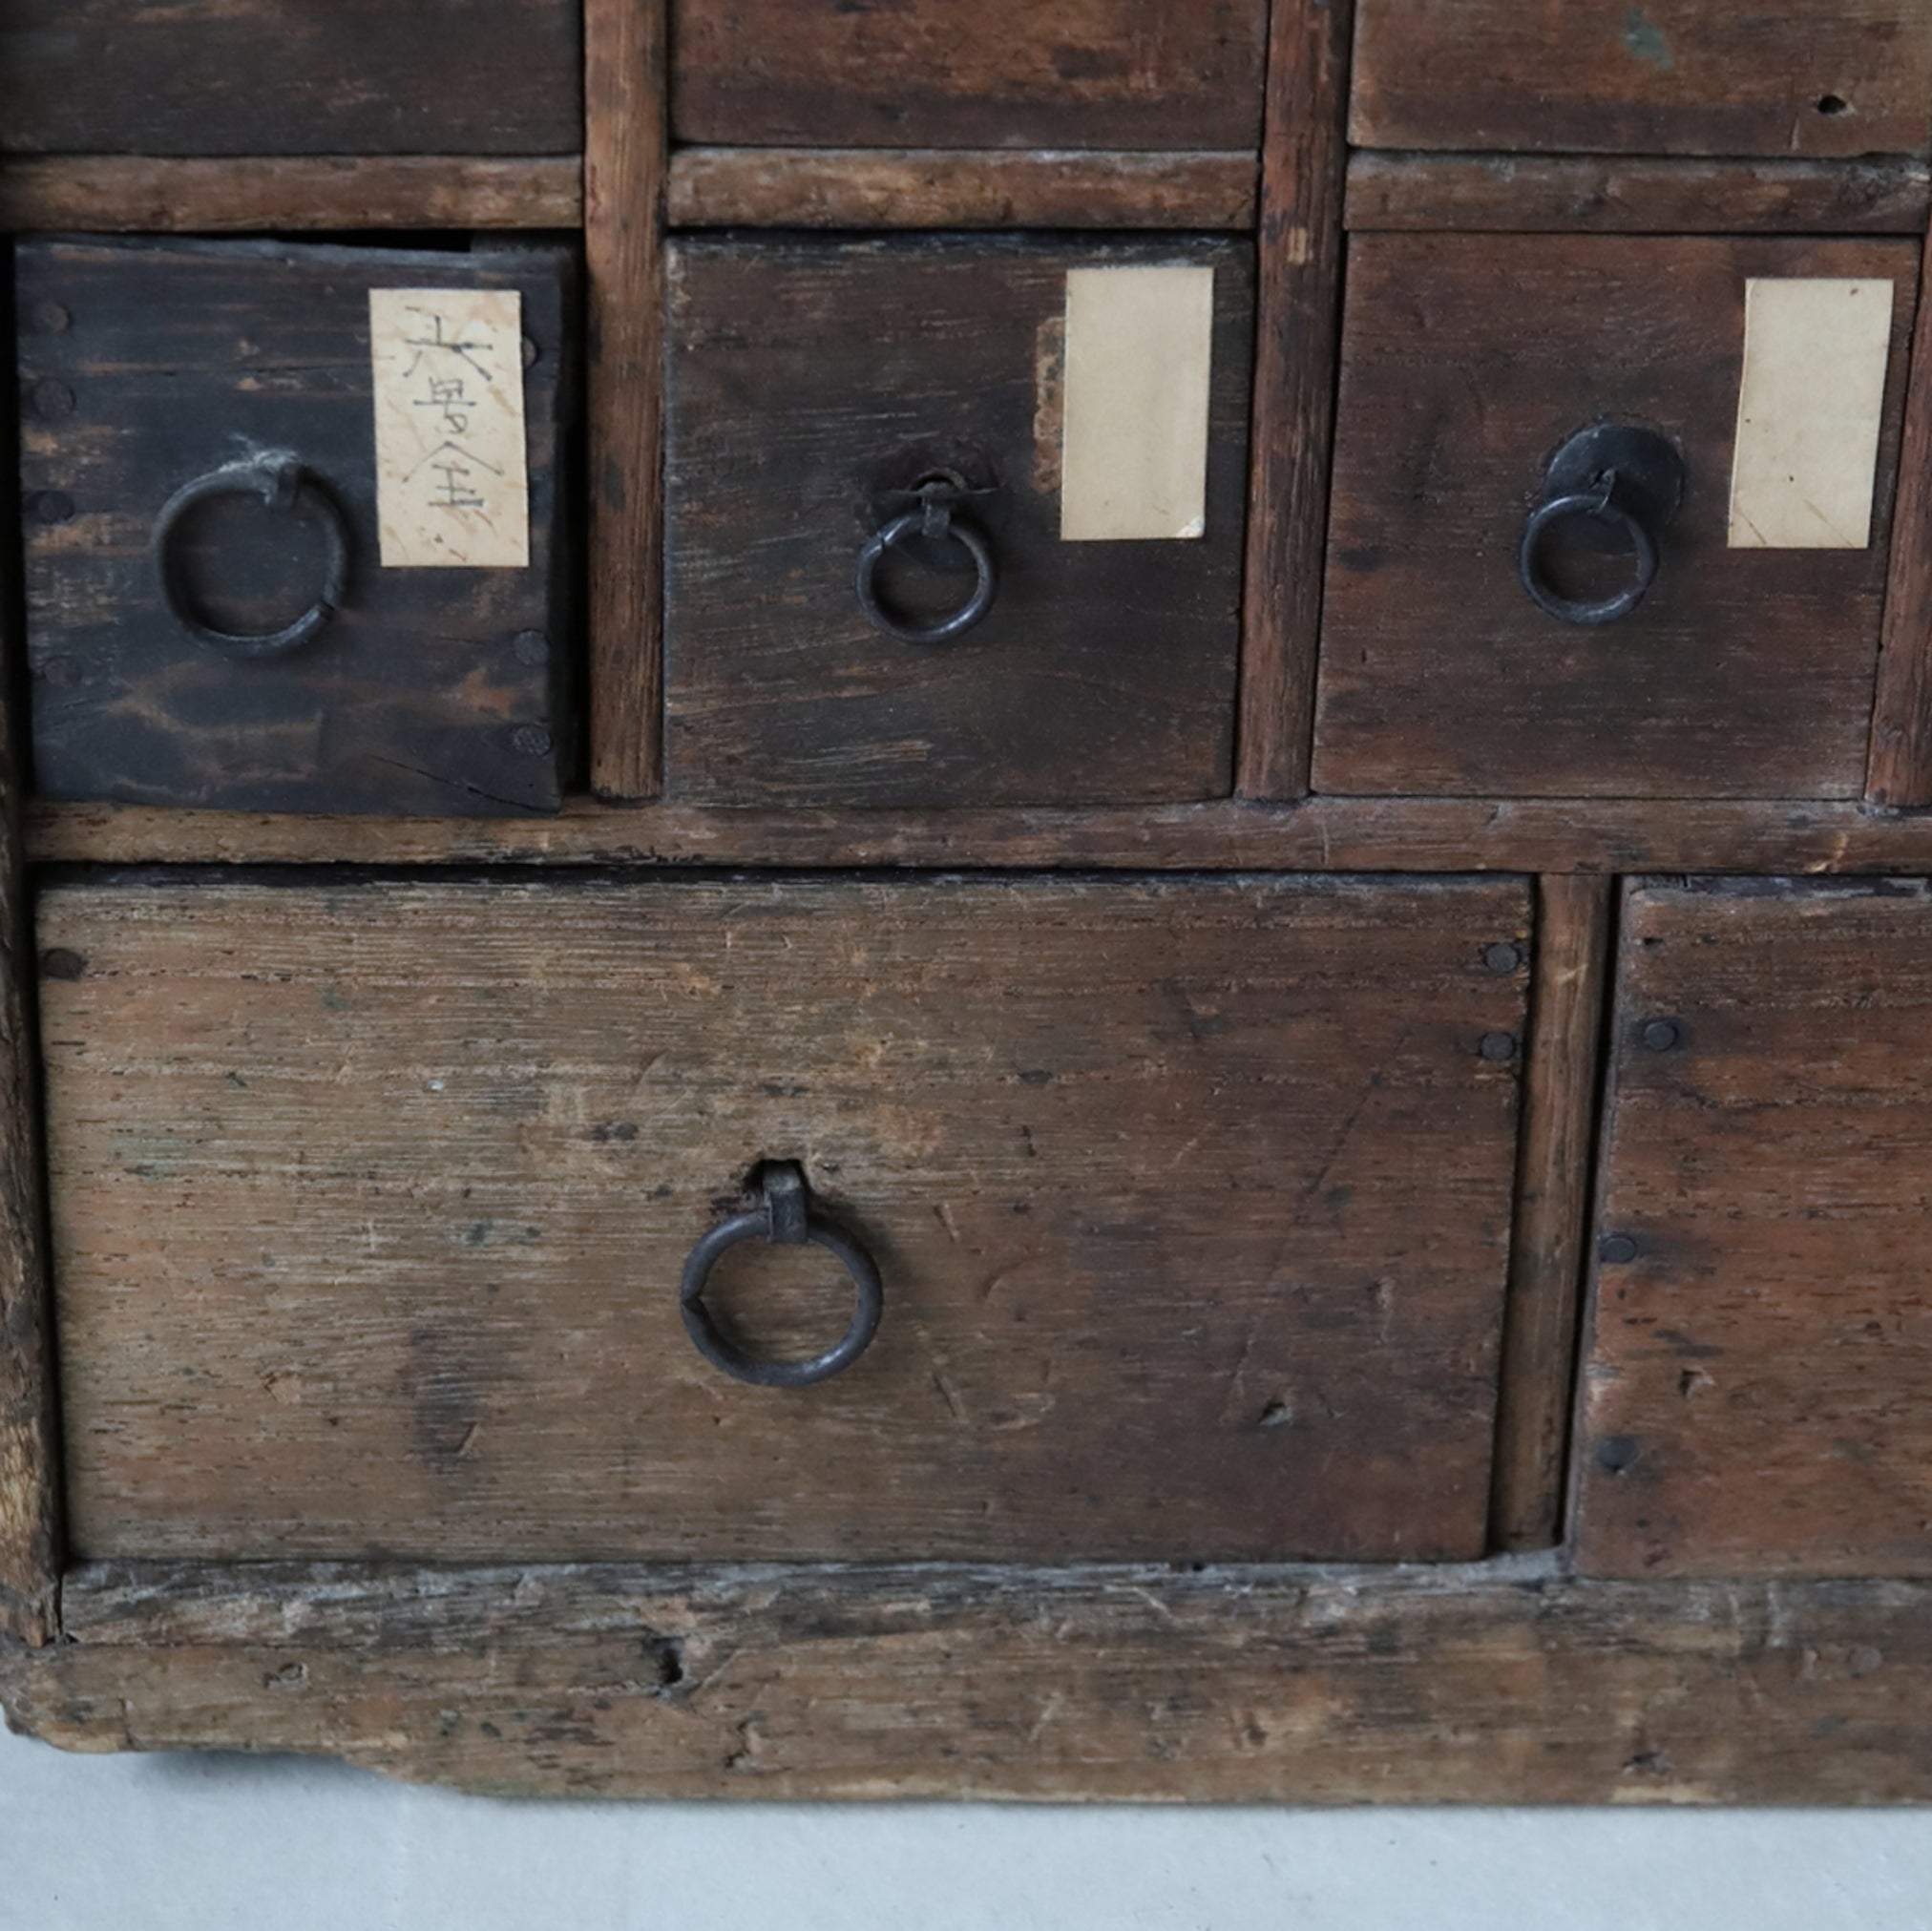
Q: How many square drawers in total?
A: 3